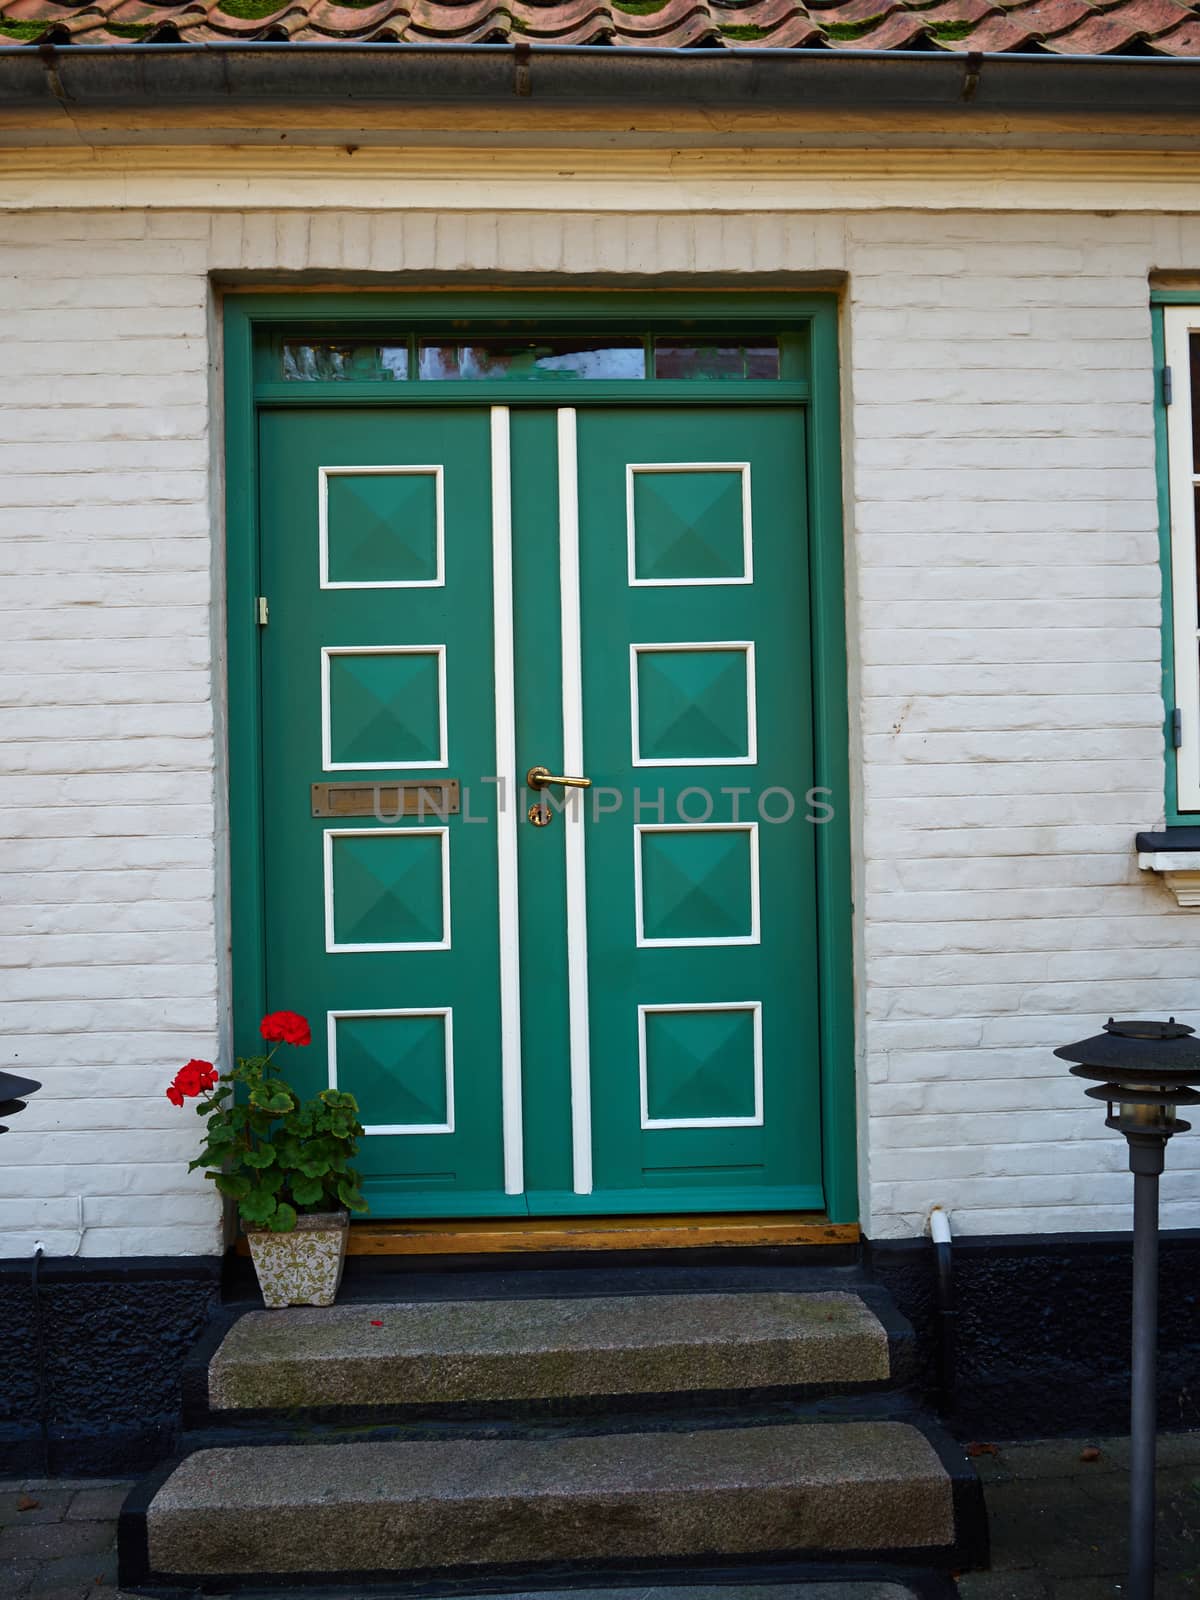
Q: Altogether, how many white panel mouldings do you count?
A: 8